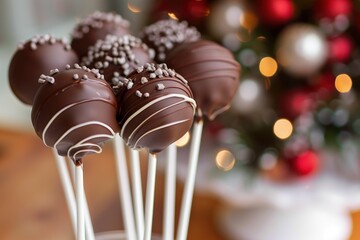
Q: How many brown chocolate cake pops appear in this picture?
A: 7